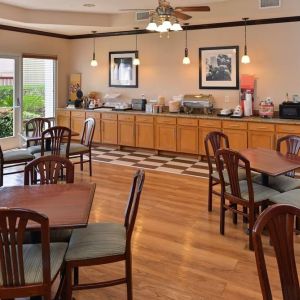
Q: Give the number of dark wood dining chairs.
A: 12